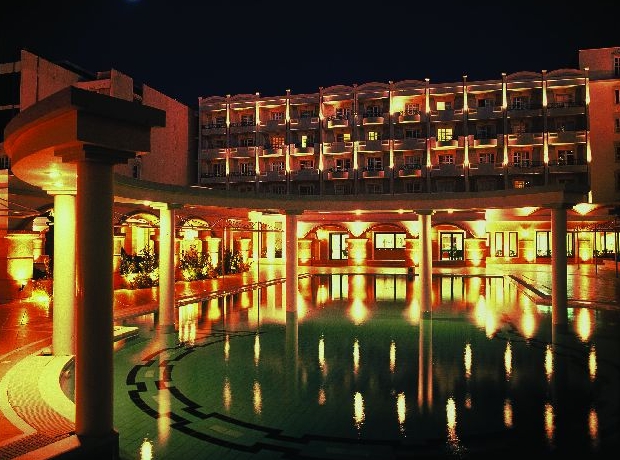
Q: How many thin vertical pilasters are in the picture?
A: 12